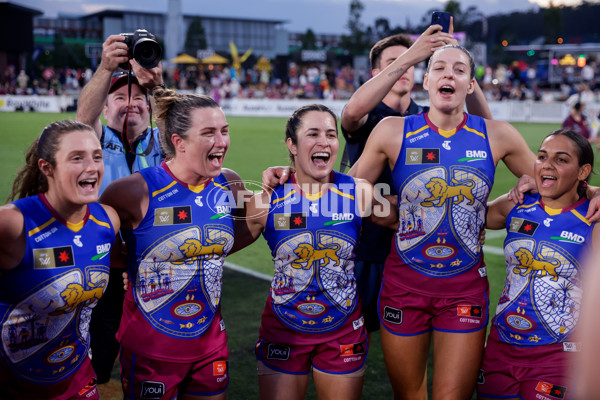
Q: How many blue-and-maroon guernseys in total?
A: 5